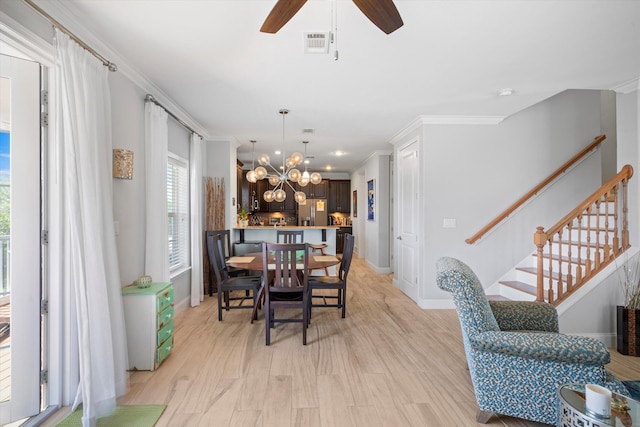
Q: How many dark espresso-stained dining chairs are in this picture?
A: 5